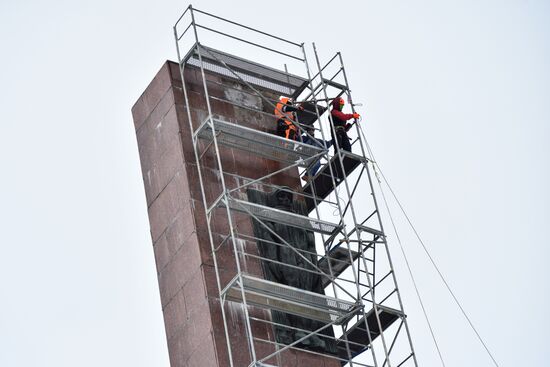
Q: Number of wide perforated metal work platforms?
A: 4